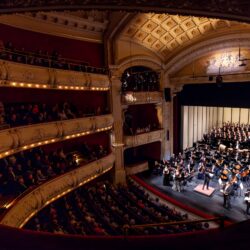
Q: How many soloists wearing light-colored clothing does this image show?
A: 1